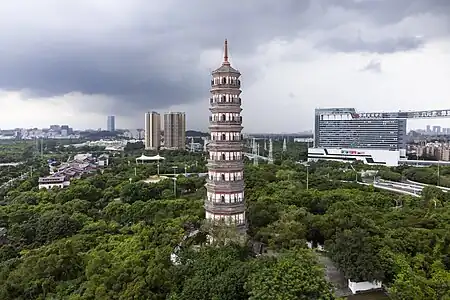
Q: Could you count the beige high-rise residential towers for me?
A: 2